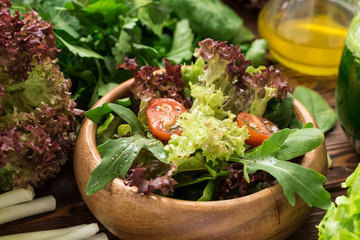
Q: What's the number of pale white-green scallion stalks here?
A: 5